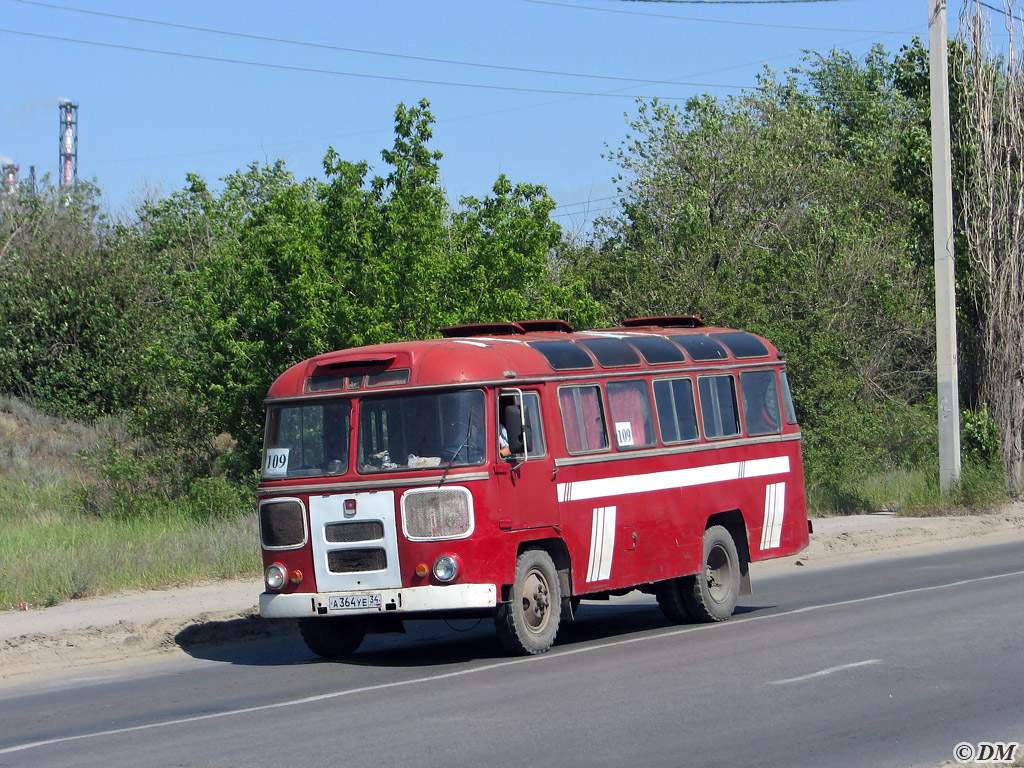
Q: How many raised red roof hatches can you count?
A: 3